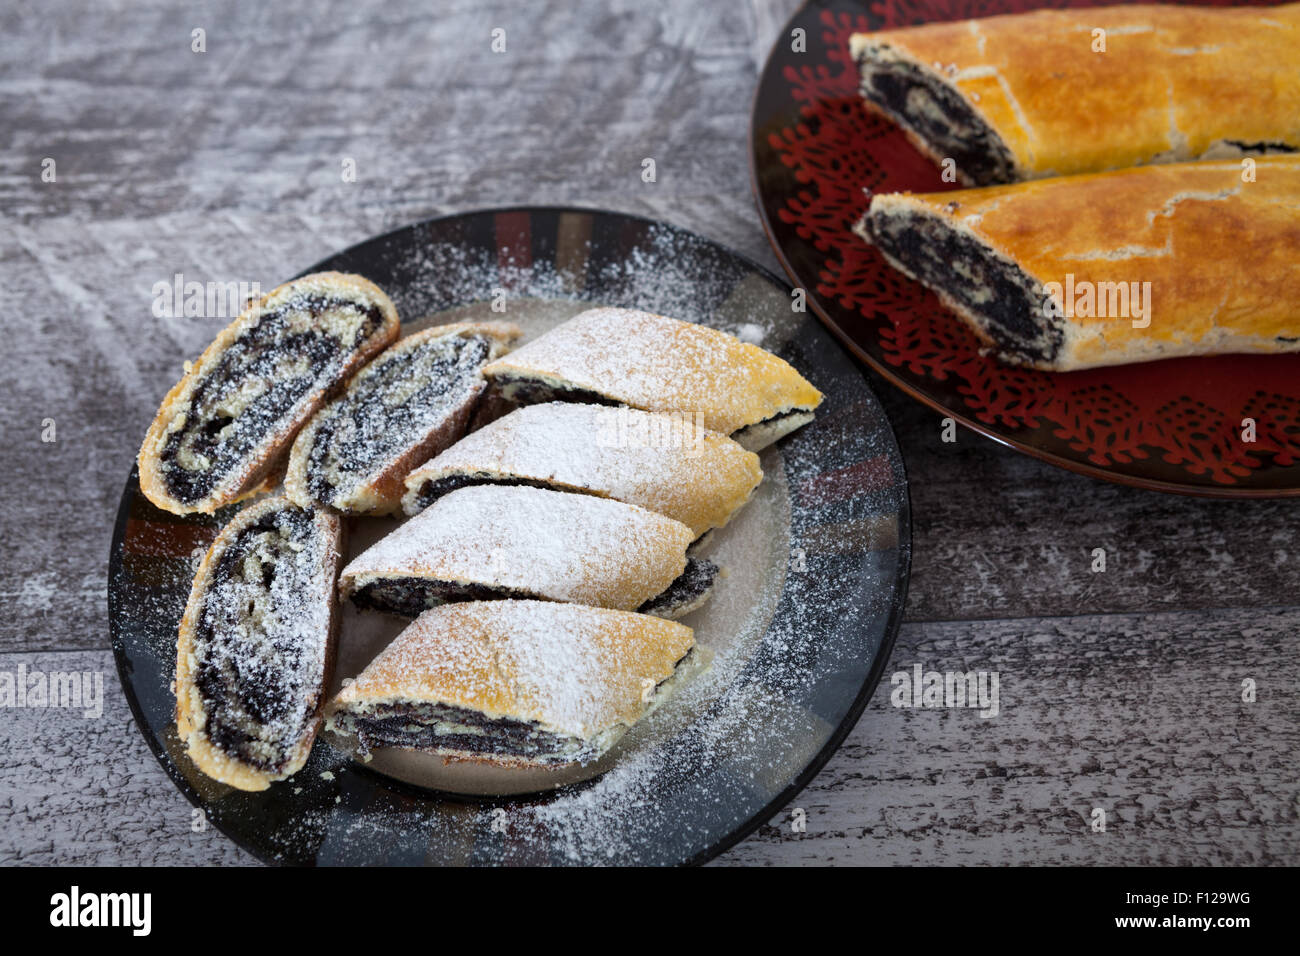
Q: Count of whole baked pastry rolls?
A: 2